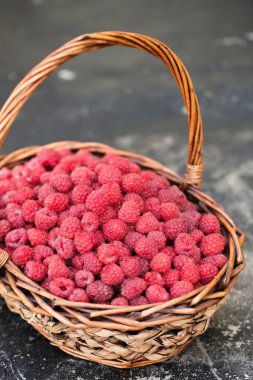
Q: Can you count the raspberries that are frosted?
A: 0